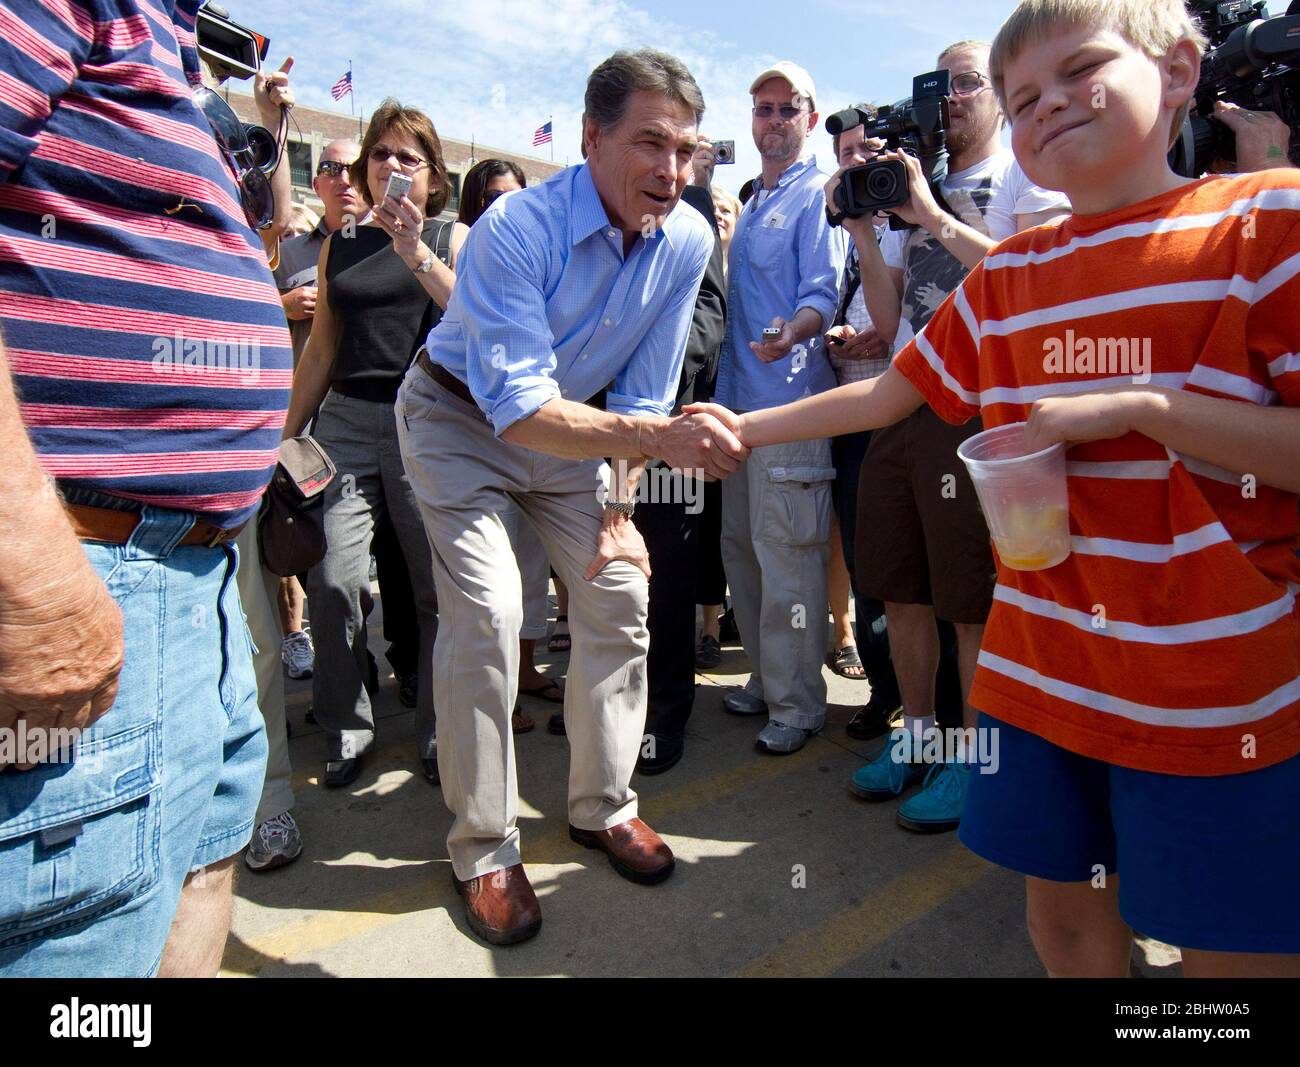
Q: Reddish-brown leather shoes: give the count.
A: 2